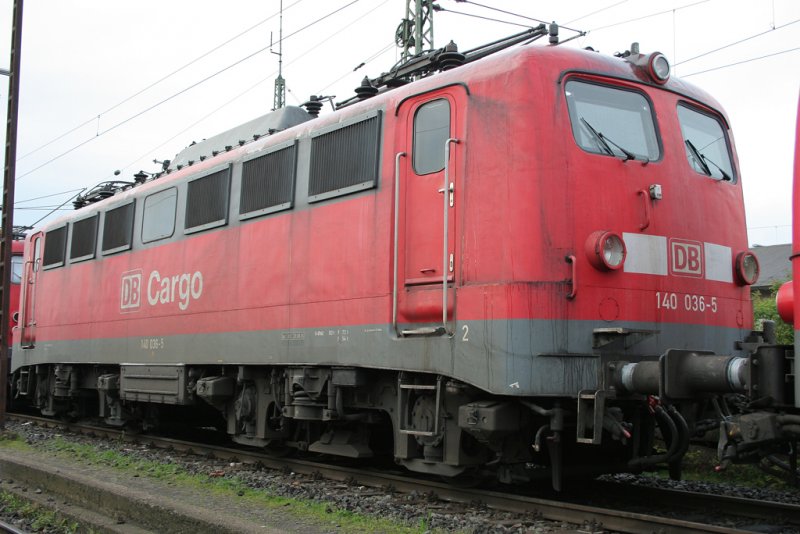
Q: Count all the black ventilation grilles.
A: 6